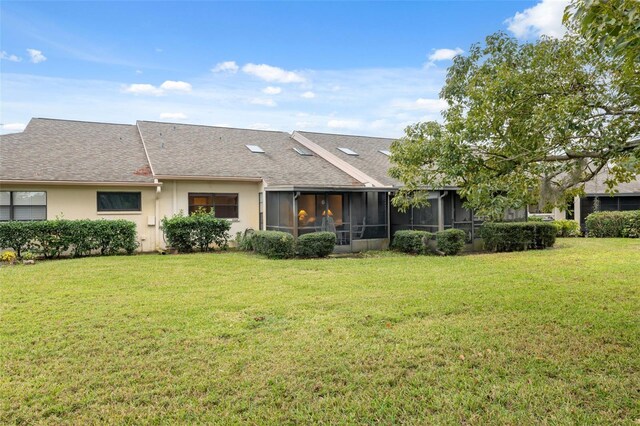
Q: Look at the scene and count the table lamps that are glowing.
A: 2